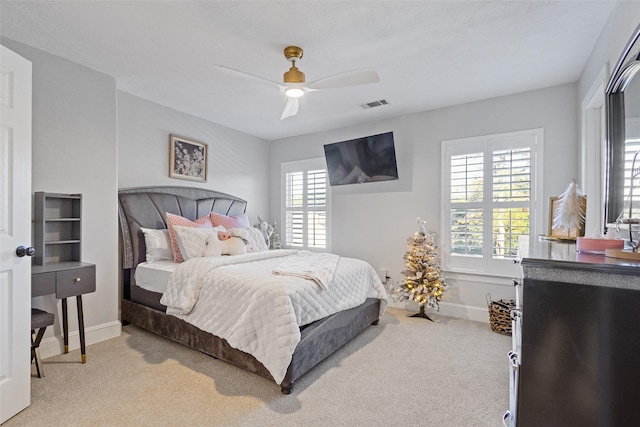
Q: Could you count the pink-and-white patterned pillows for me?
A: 2